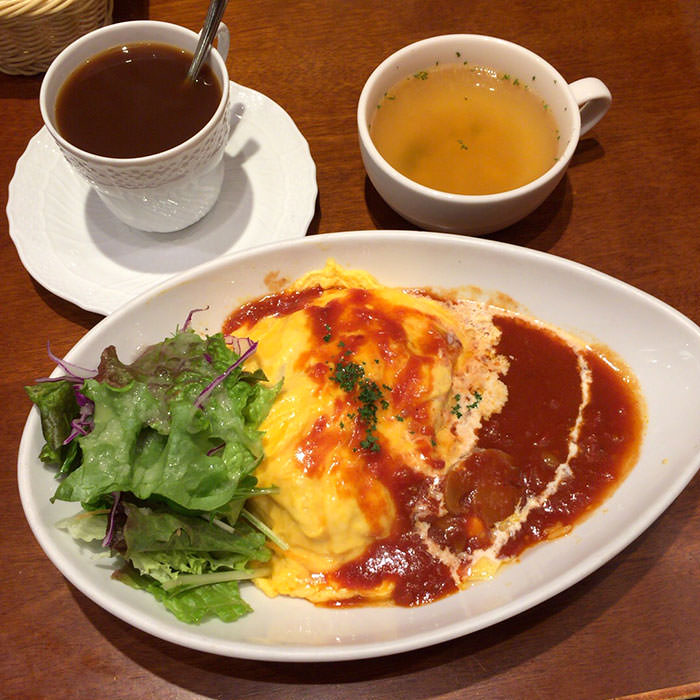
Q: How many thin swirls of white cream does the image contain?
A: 1